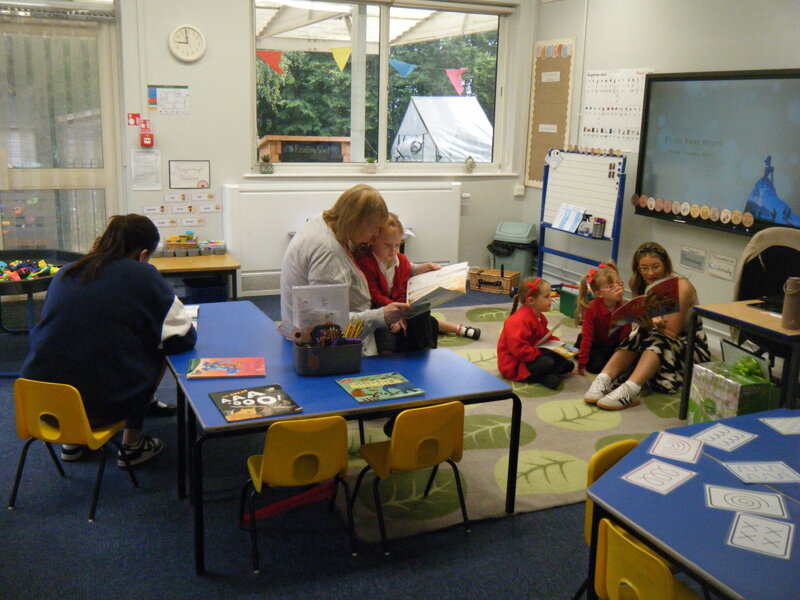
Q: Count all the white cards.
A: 7